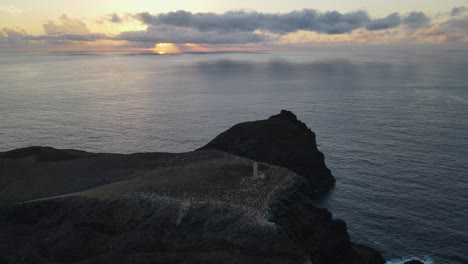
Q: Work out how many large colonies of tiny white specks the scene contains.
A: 1